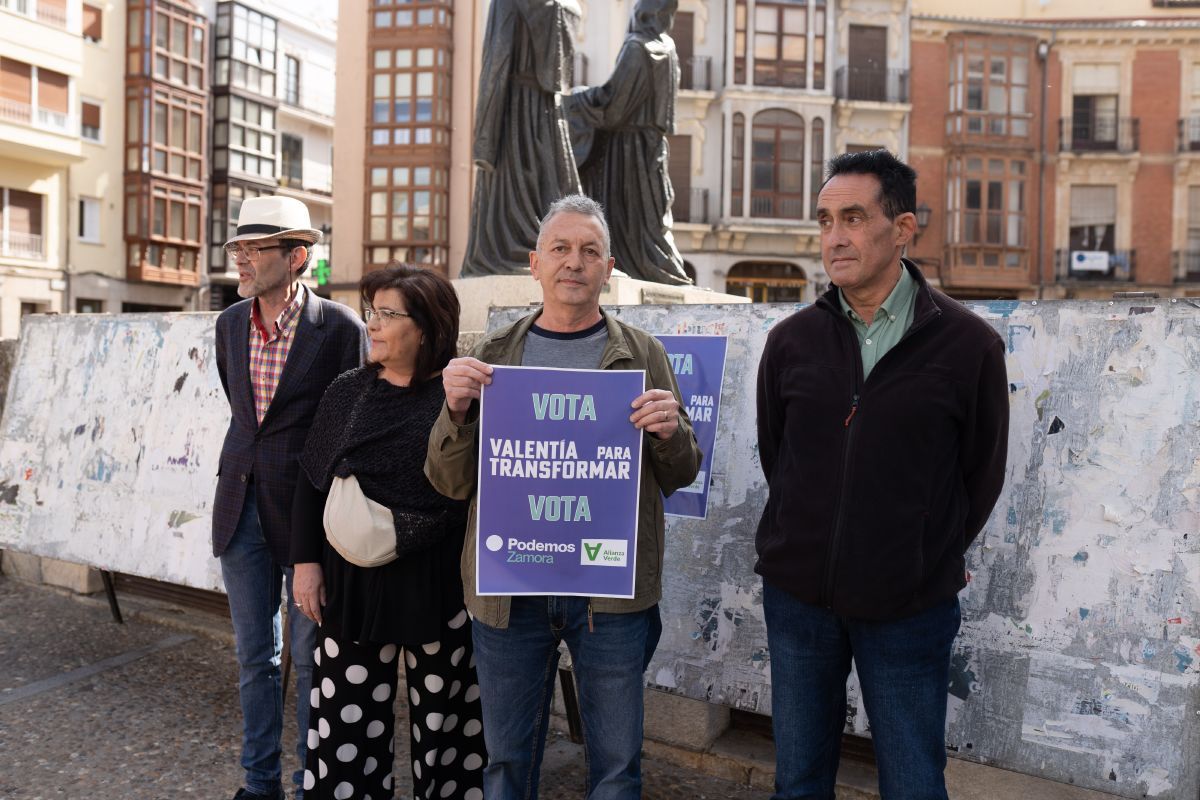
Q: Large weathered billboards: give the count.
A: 2